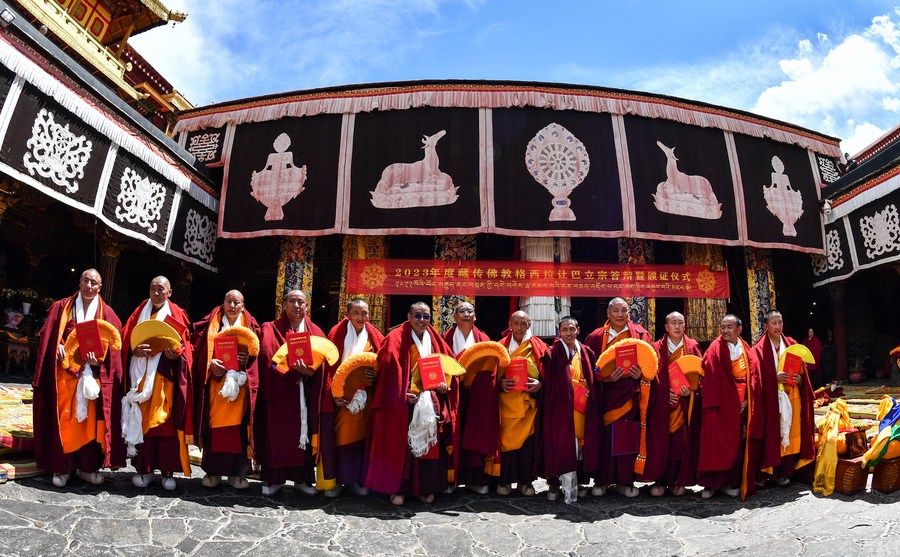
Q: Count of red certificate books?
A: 11